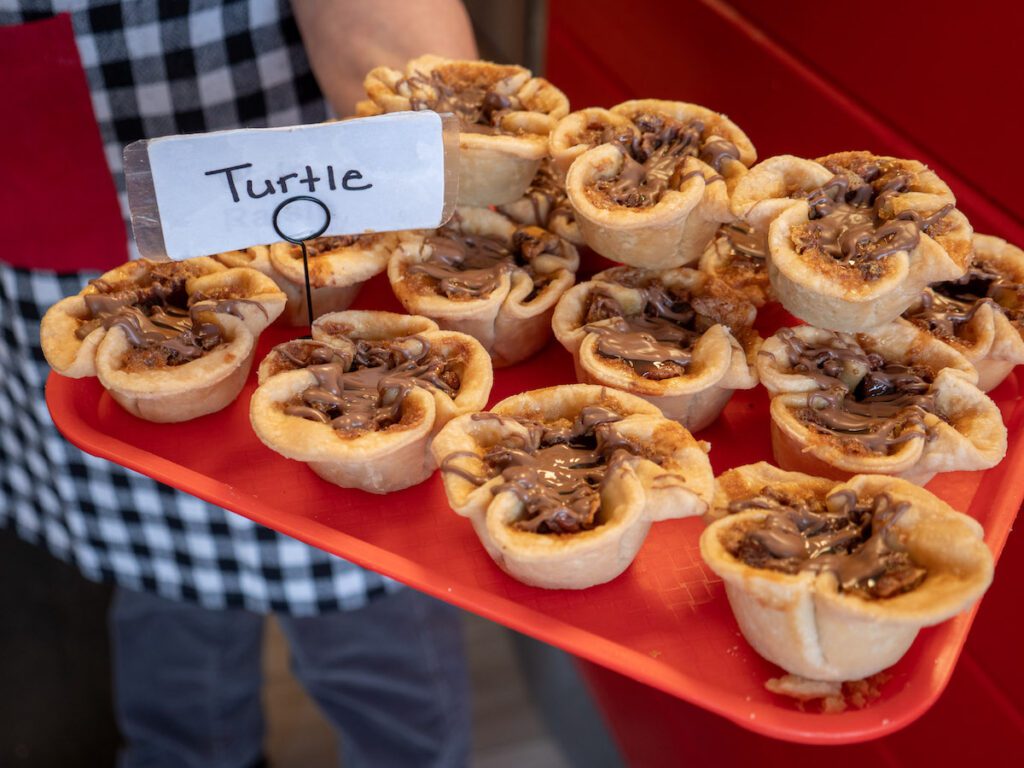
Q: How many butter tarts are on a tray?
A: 14